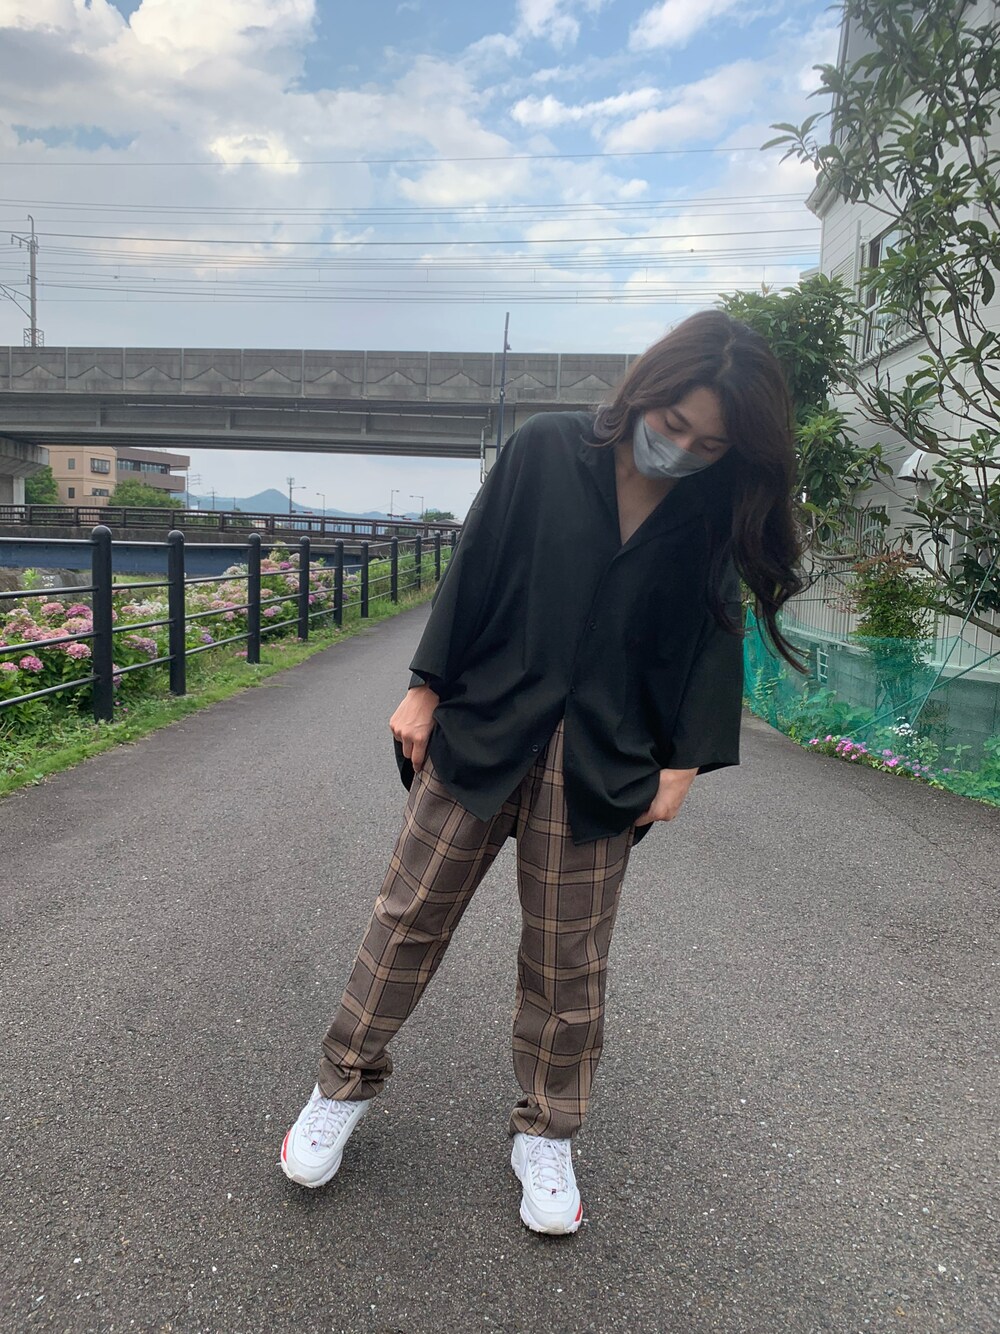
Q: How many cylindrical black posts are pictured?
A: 10